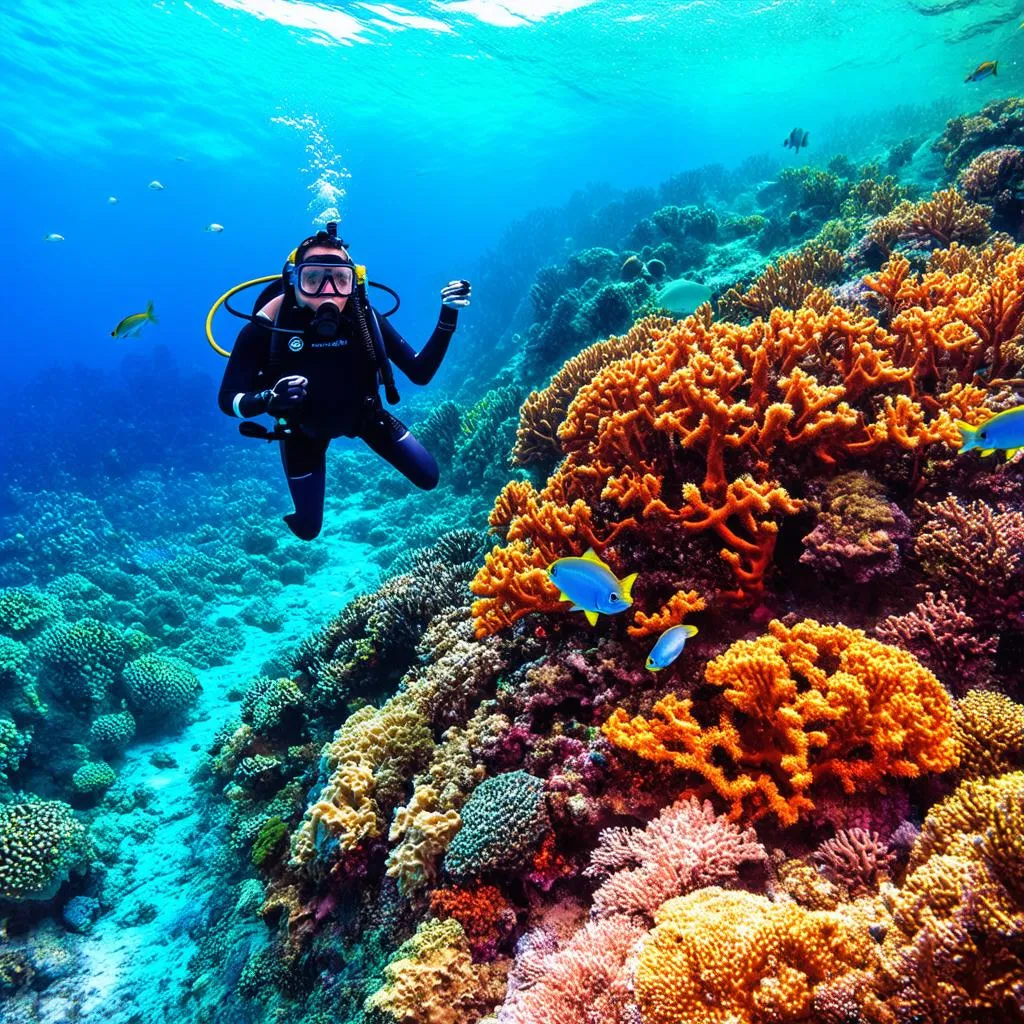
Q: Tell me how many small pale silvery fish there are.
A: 4